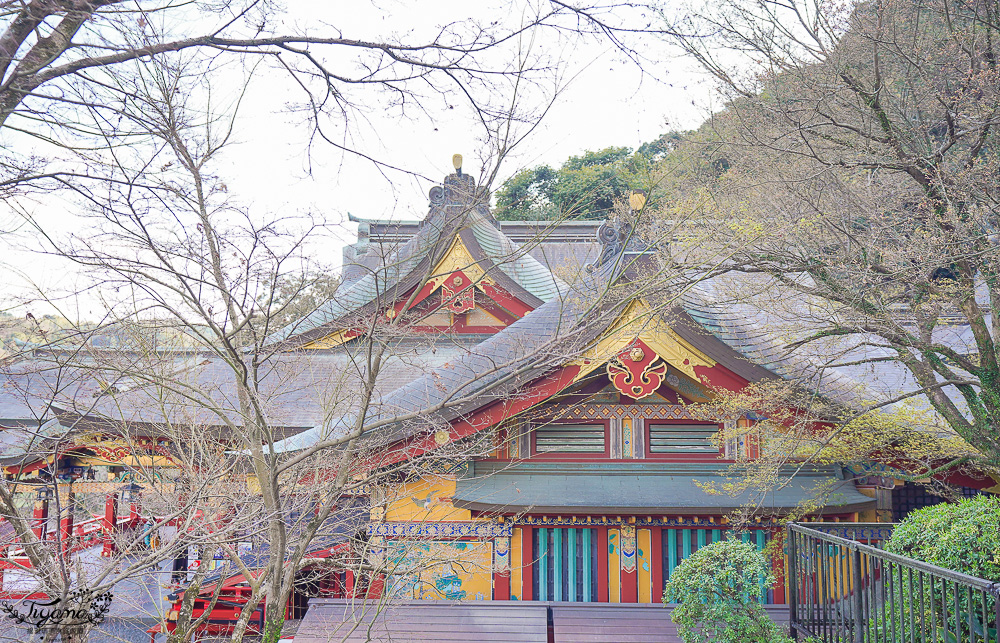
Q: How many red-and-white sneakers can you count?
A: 0